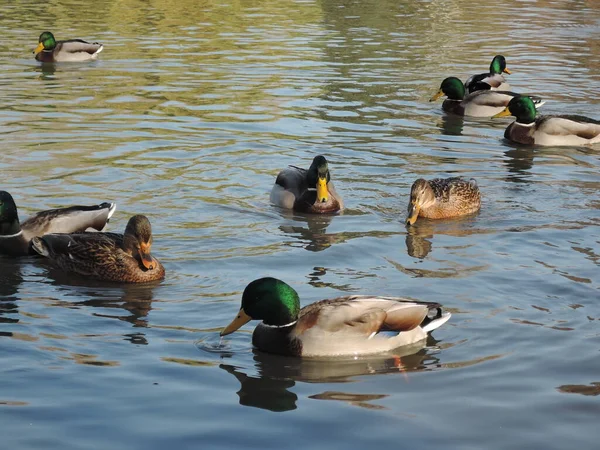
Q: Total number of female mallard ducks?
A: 2